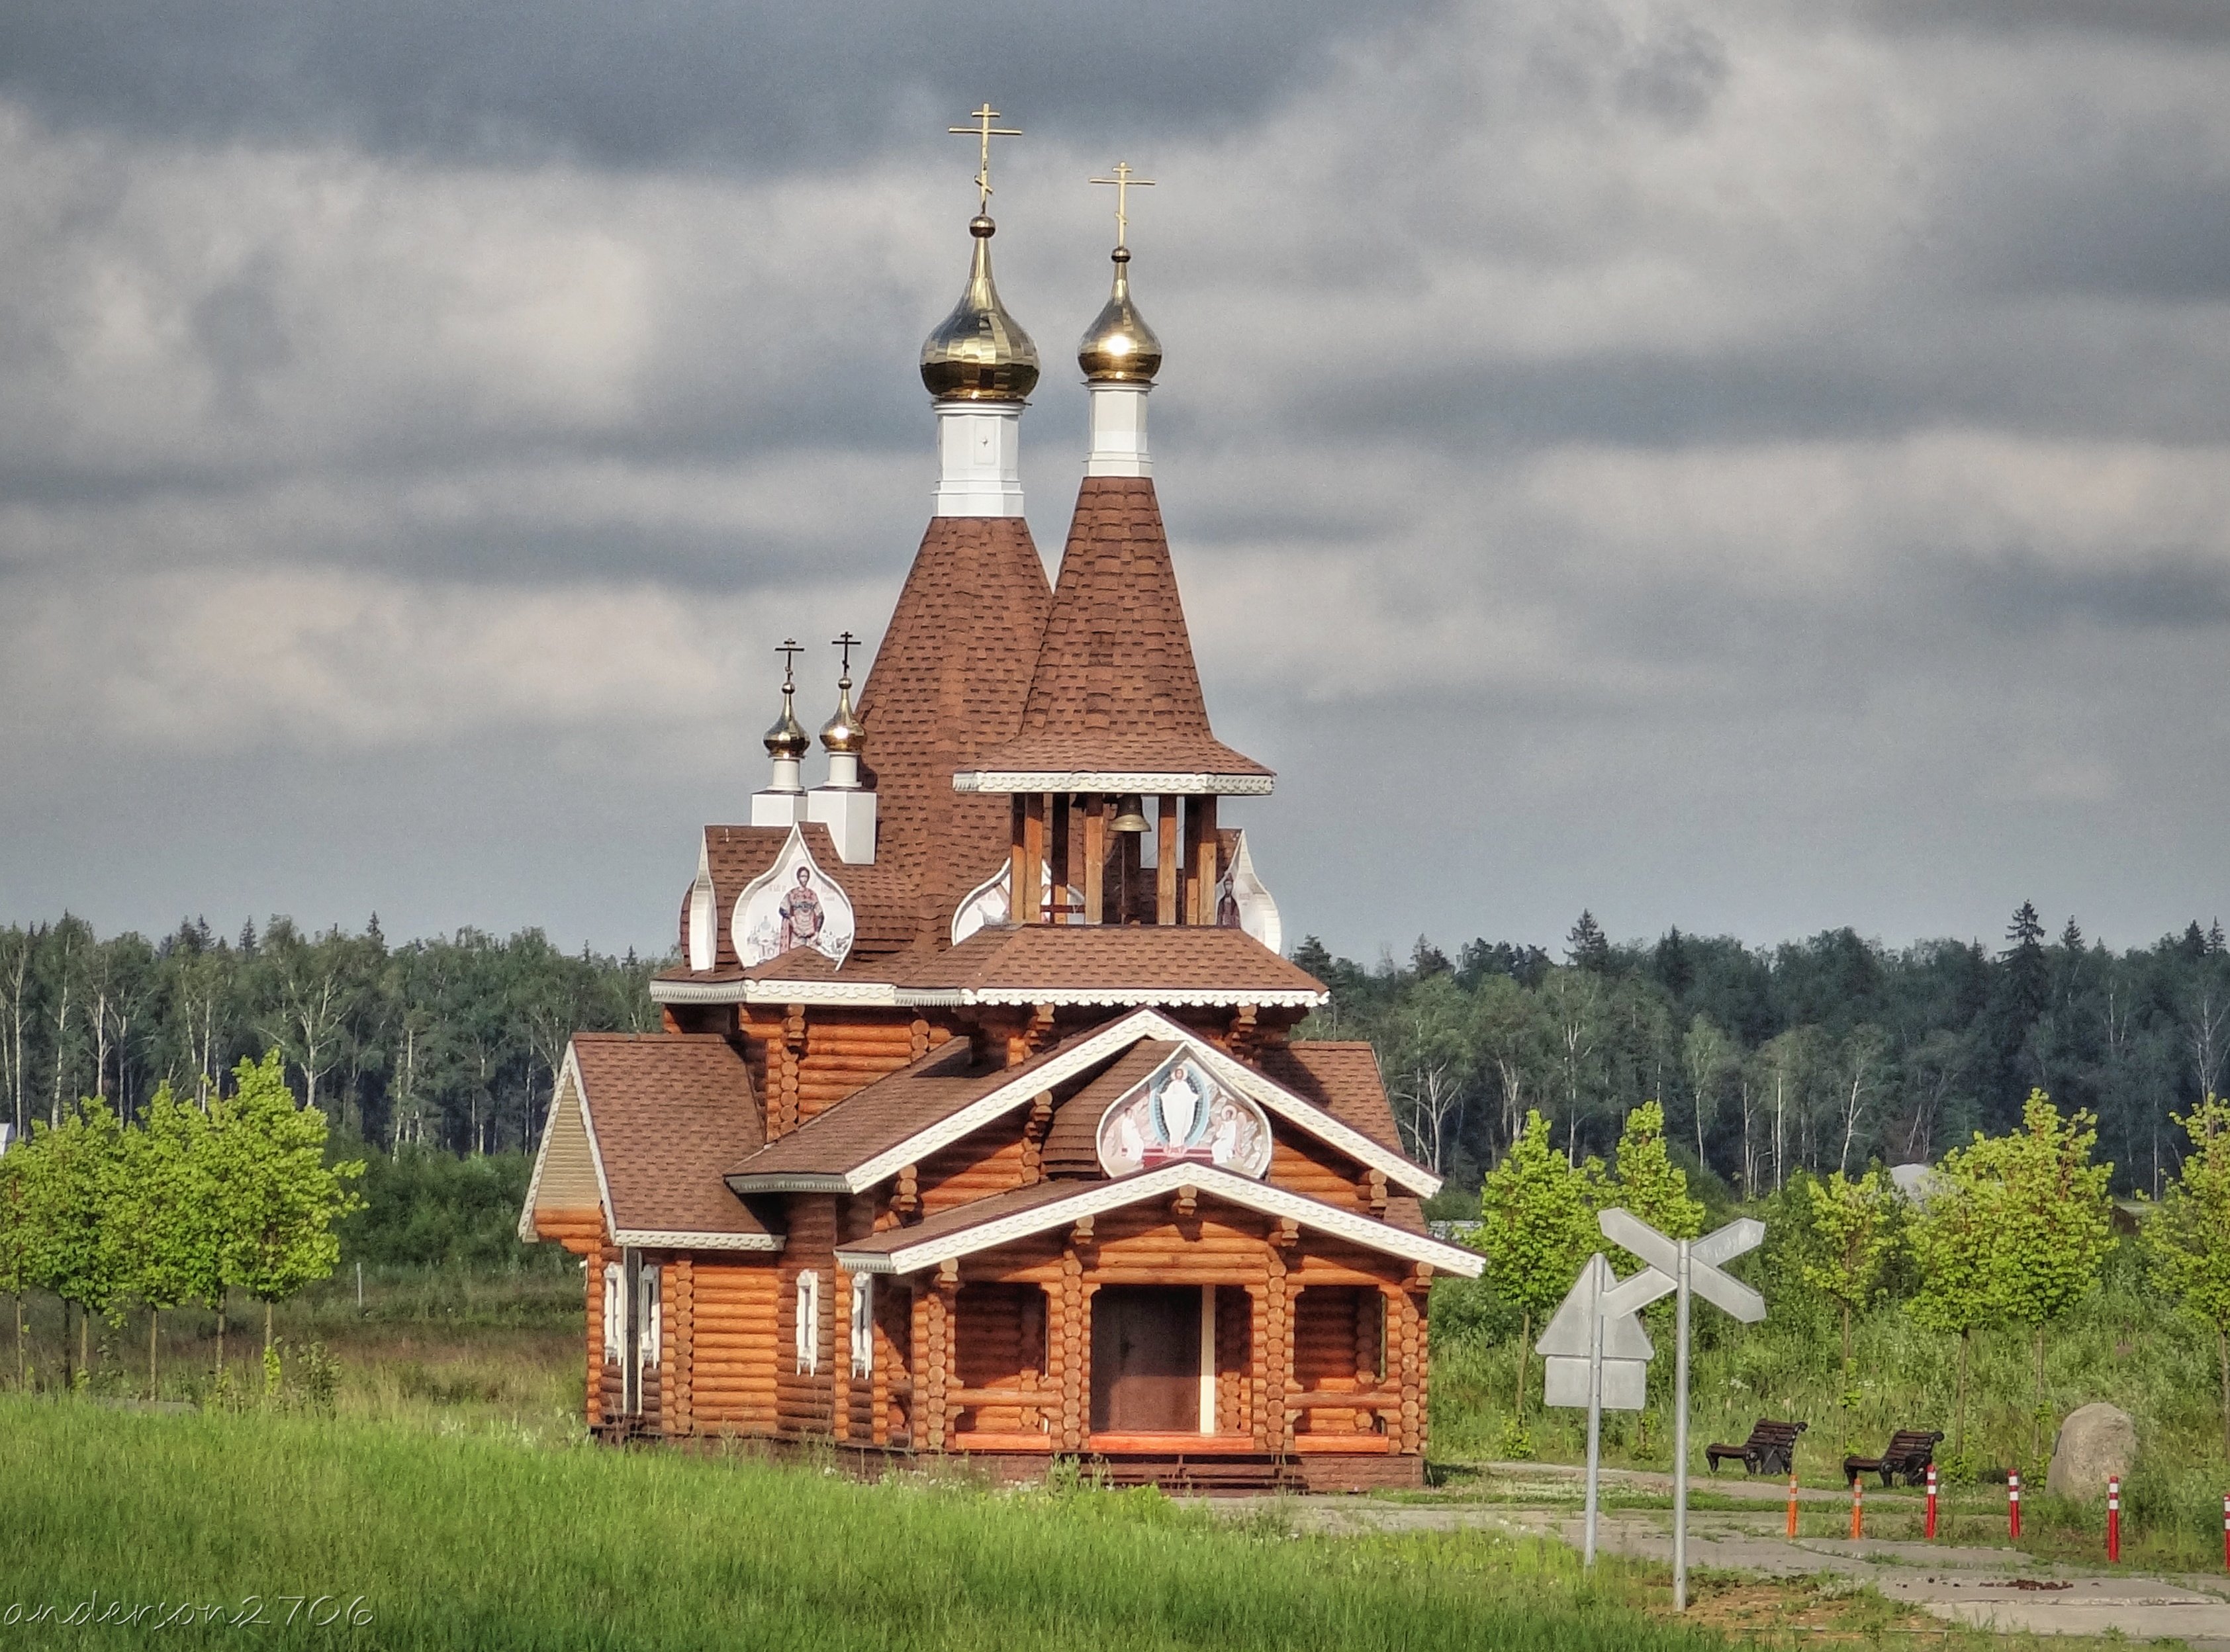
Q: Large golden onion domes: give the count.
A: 2